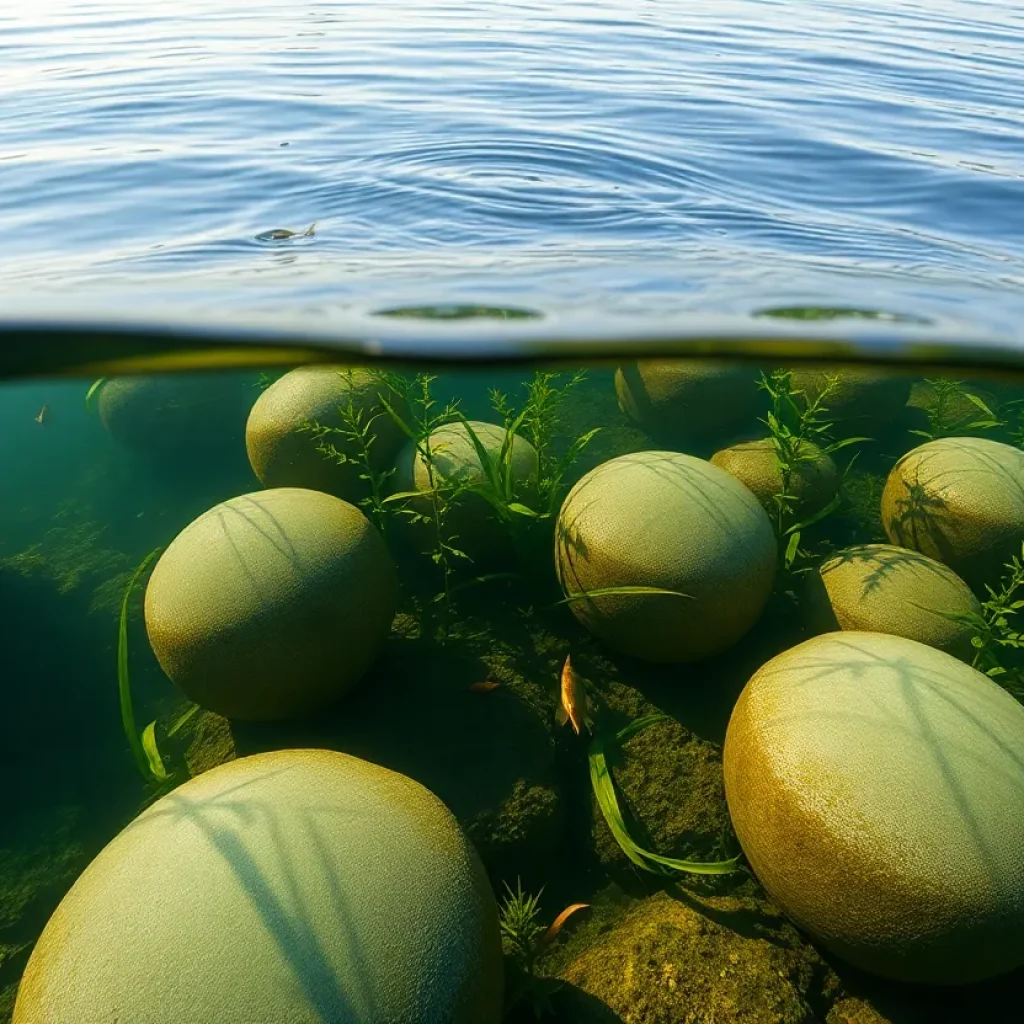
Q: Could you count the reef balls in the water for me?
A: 13